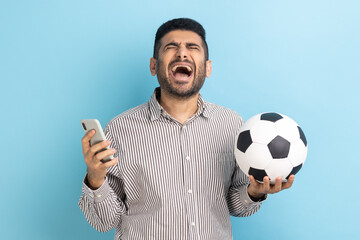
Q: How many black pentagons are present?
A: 6